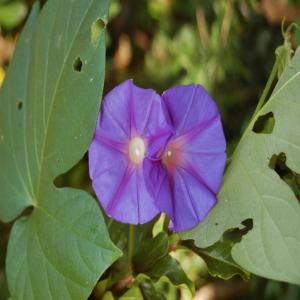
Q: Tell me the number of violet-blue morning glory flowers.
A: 2